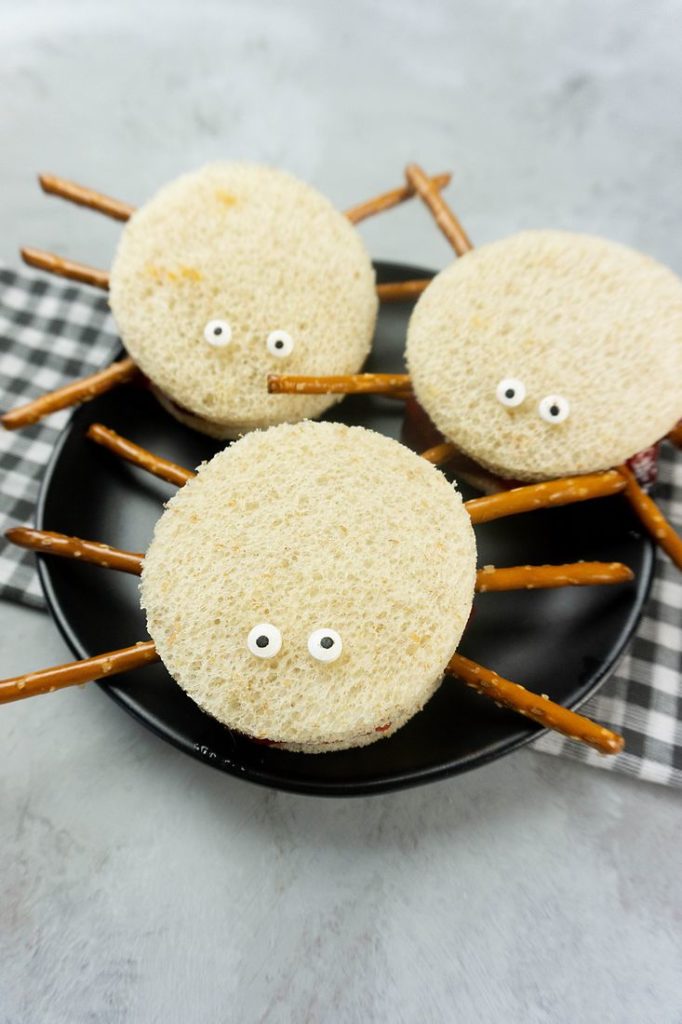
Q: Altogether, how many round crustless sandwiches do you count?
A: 3